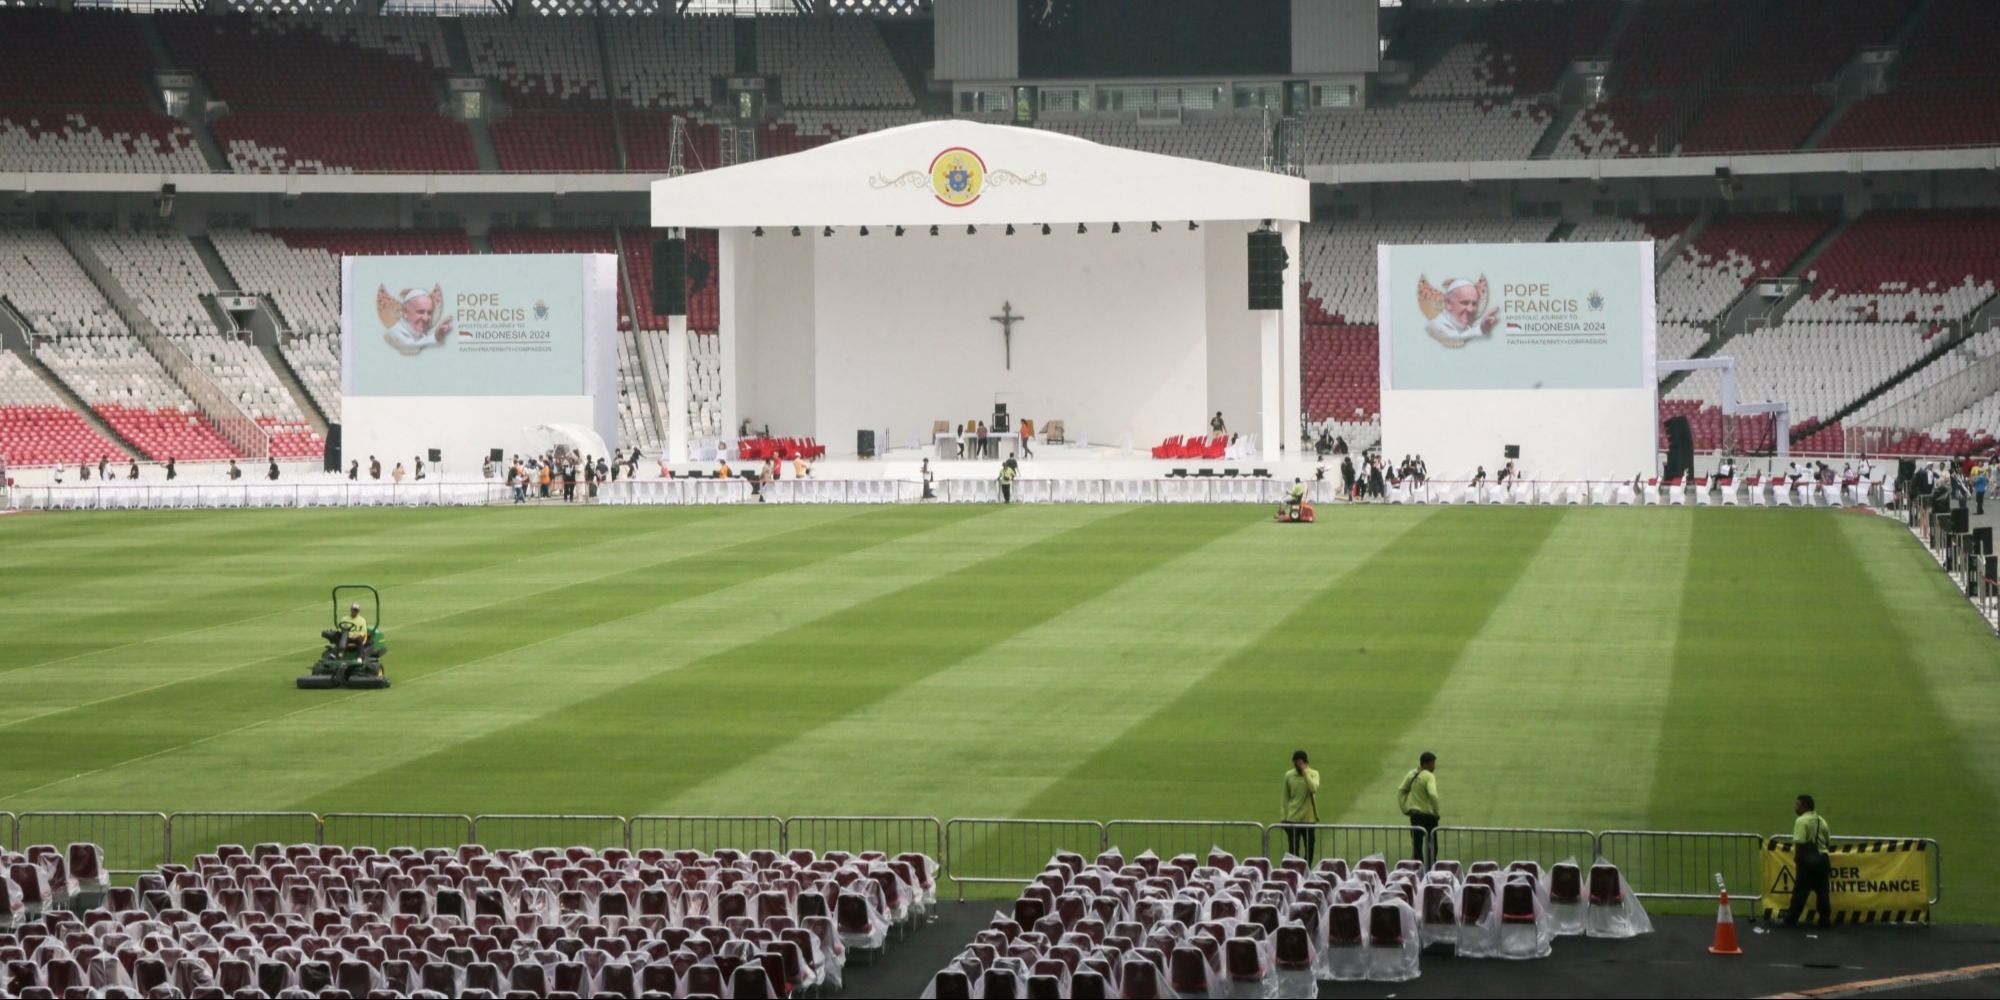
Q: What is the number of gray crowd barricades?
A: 13